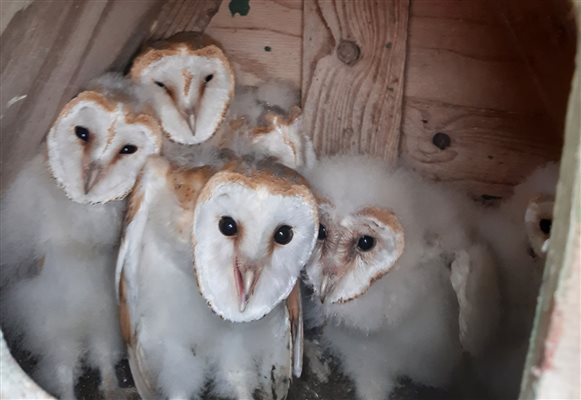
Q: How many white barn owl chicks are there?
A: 6